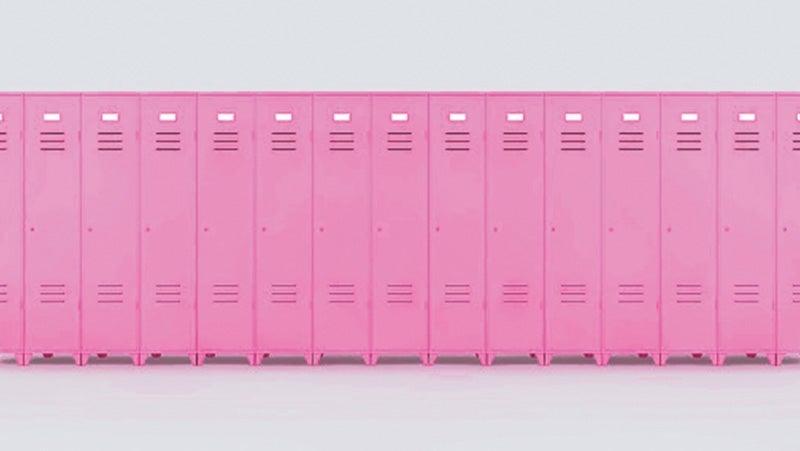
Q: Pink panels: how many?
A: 15